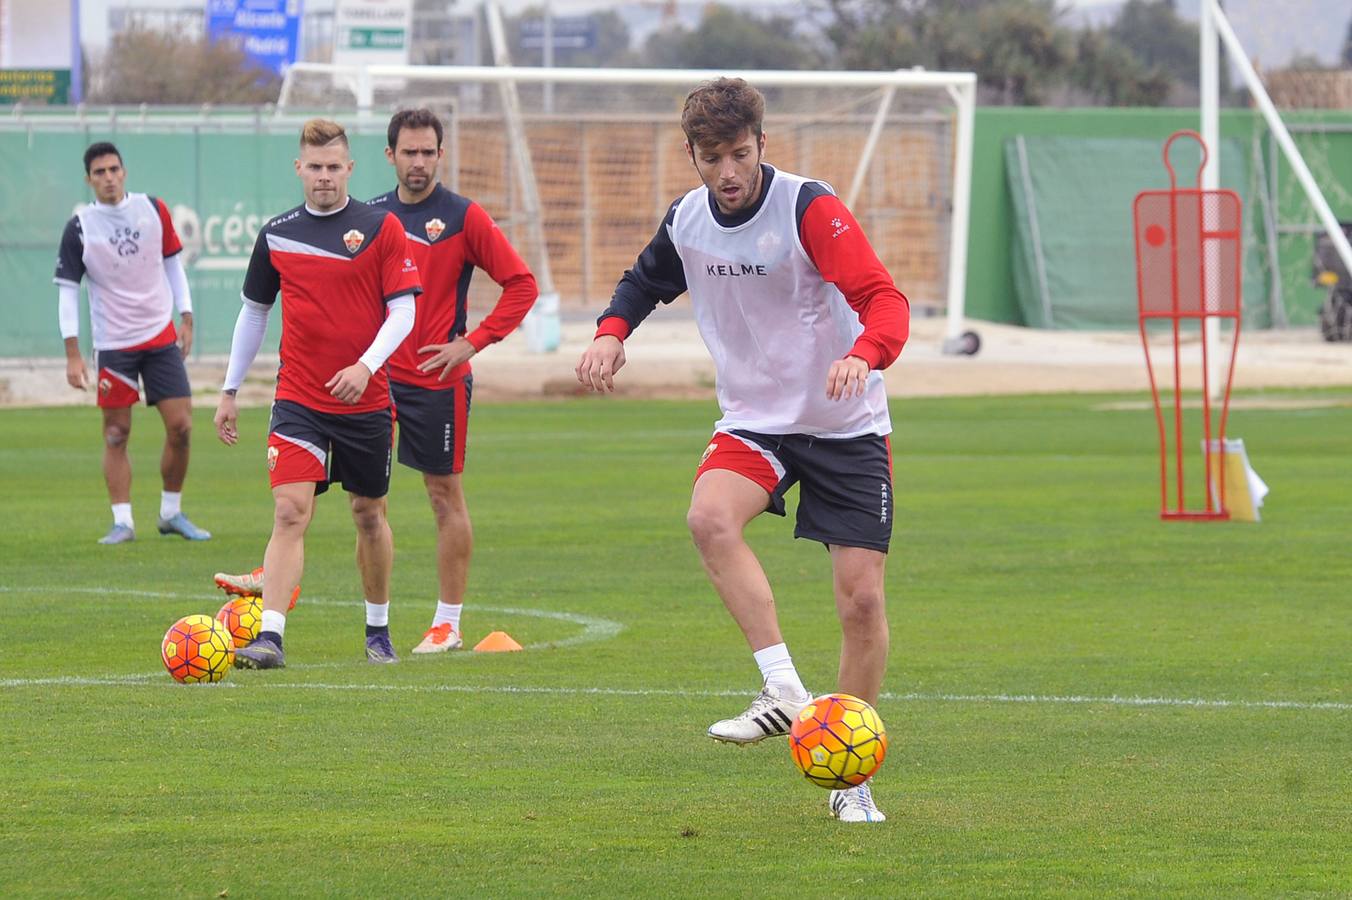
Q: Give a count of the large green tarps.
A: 2